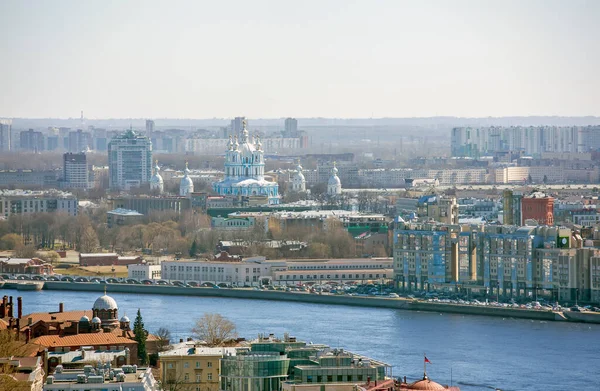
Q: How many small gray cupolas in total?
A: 3